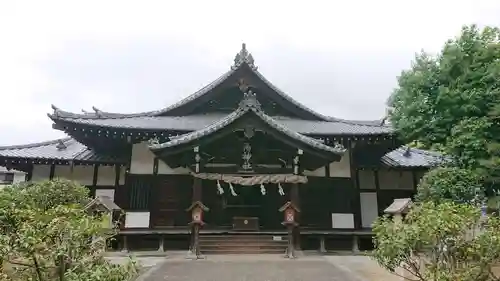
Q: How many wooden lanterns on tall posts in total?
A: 2